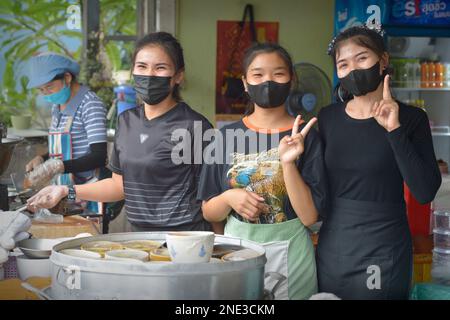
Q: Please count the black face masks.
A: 3